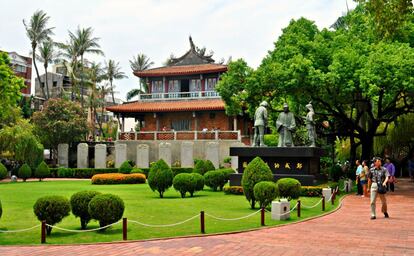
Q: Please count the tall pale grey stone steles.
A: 8